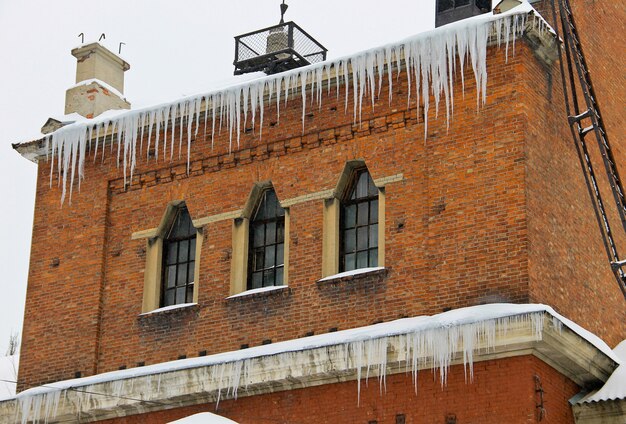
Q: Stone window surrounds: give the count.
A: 3